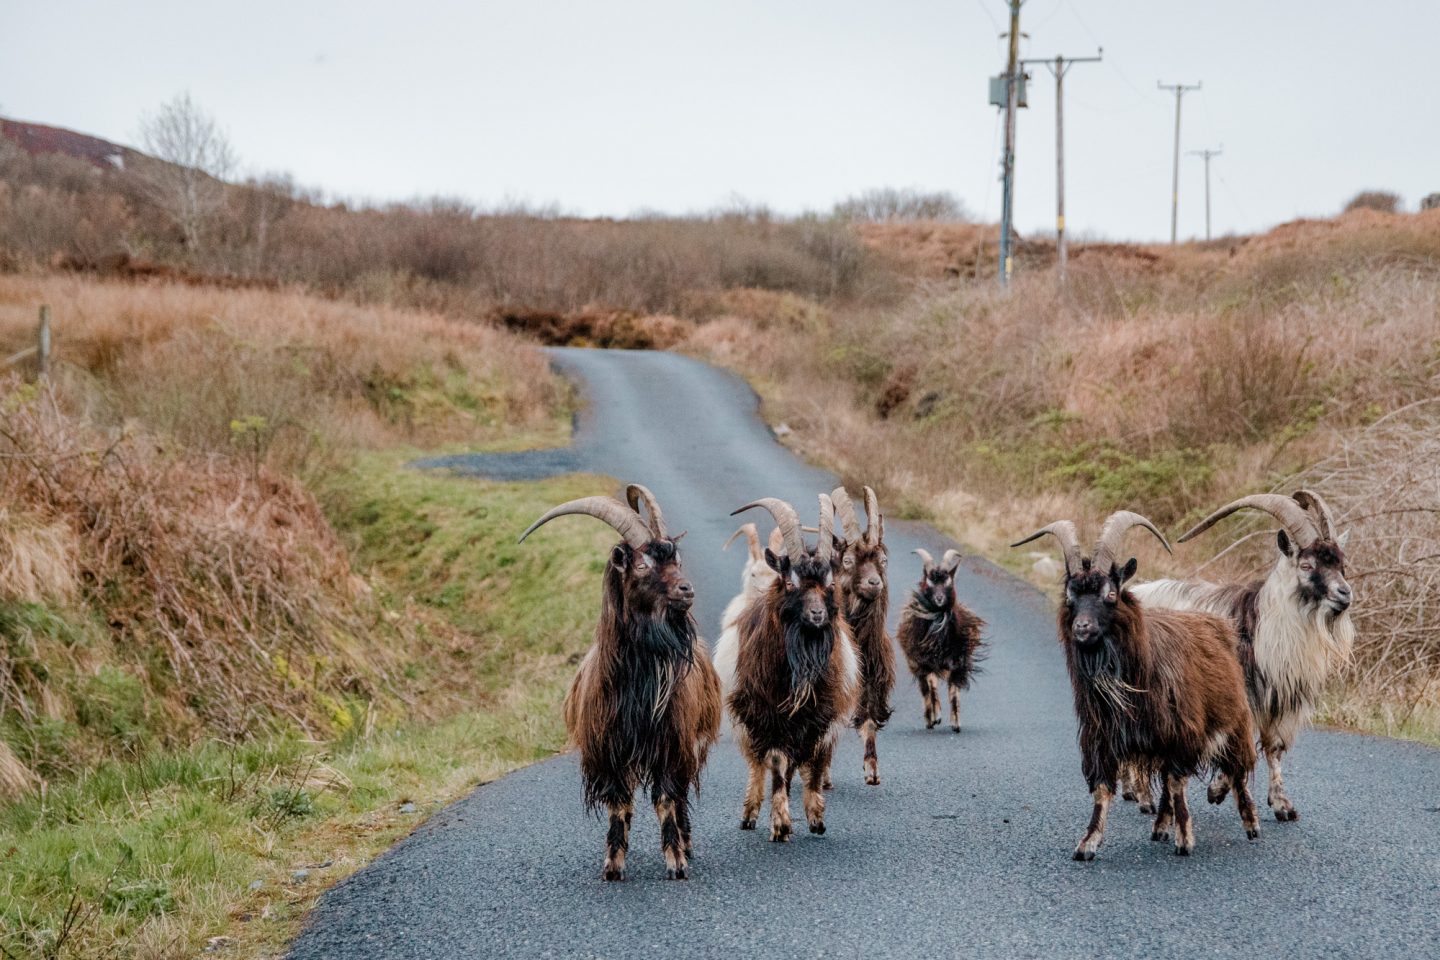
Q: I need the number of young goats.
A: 1